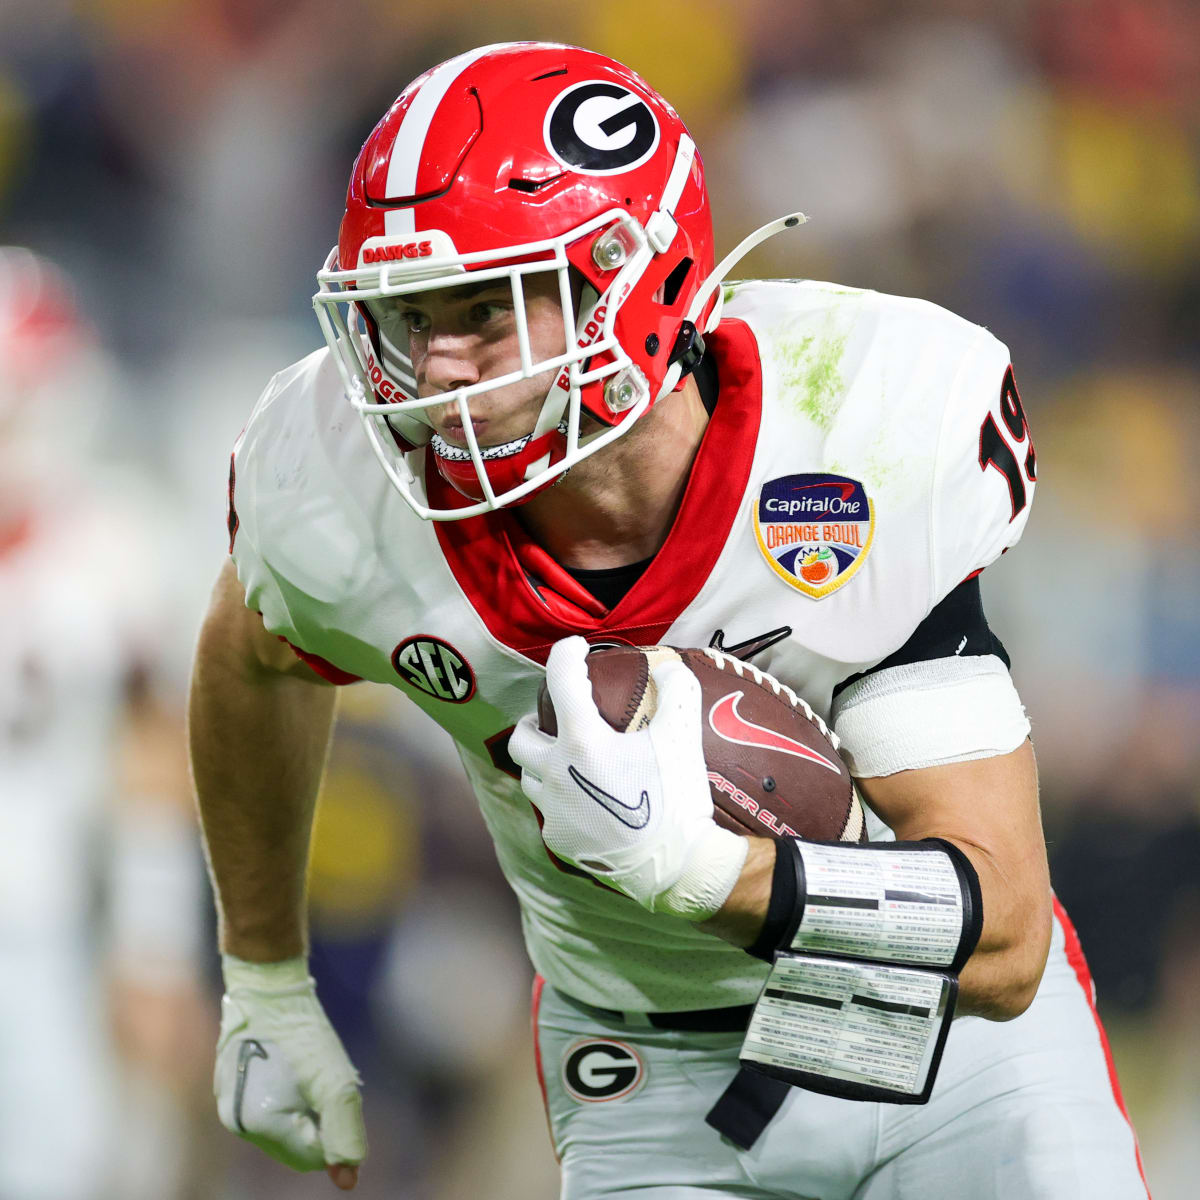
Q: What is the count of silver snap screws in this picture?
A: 2